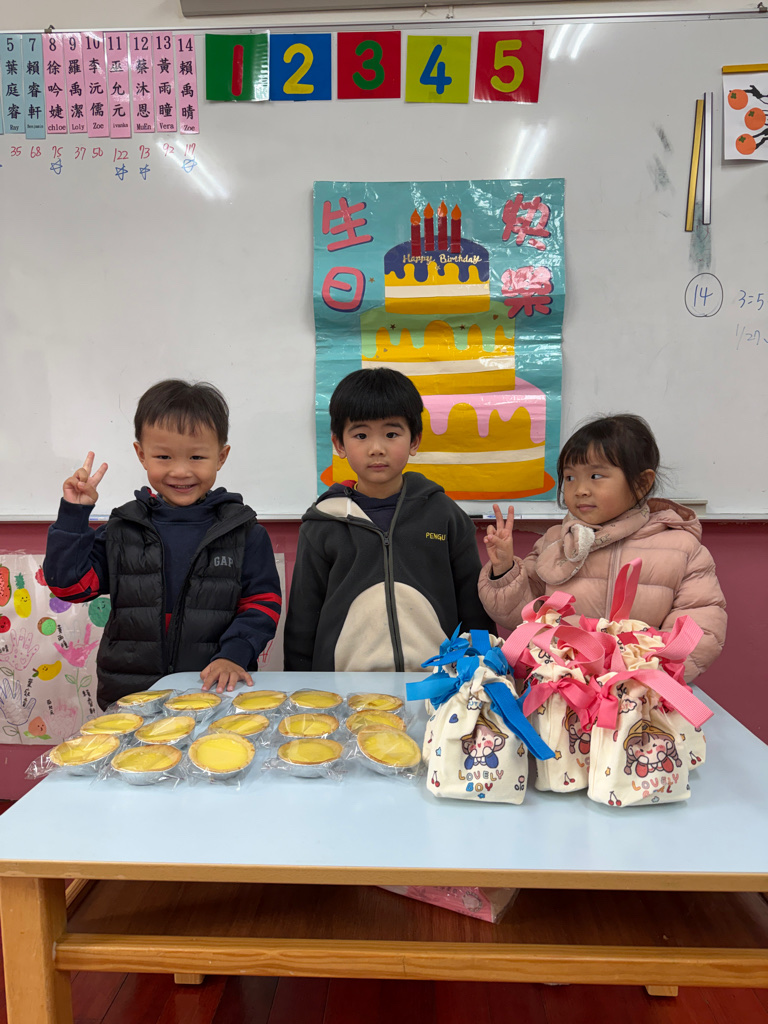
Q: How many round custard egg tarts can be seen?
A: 15